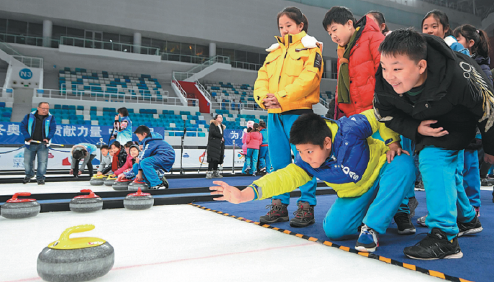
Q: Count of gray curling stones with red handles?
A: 5